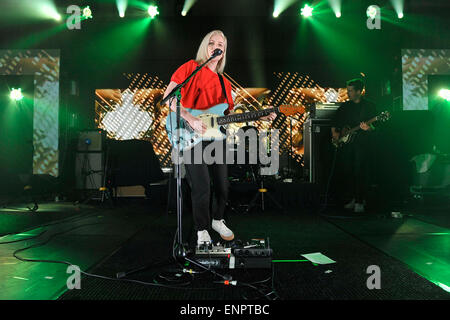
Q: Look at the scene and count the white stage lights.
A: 6